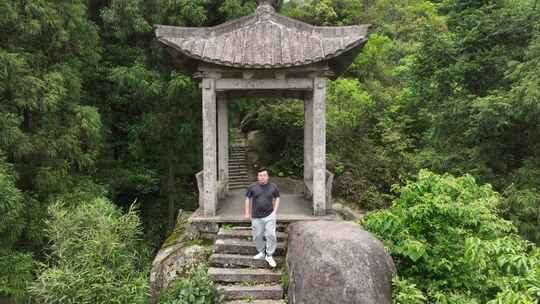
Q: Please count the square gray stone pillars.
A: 4